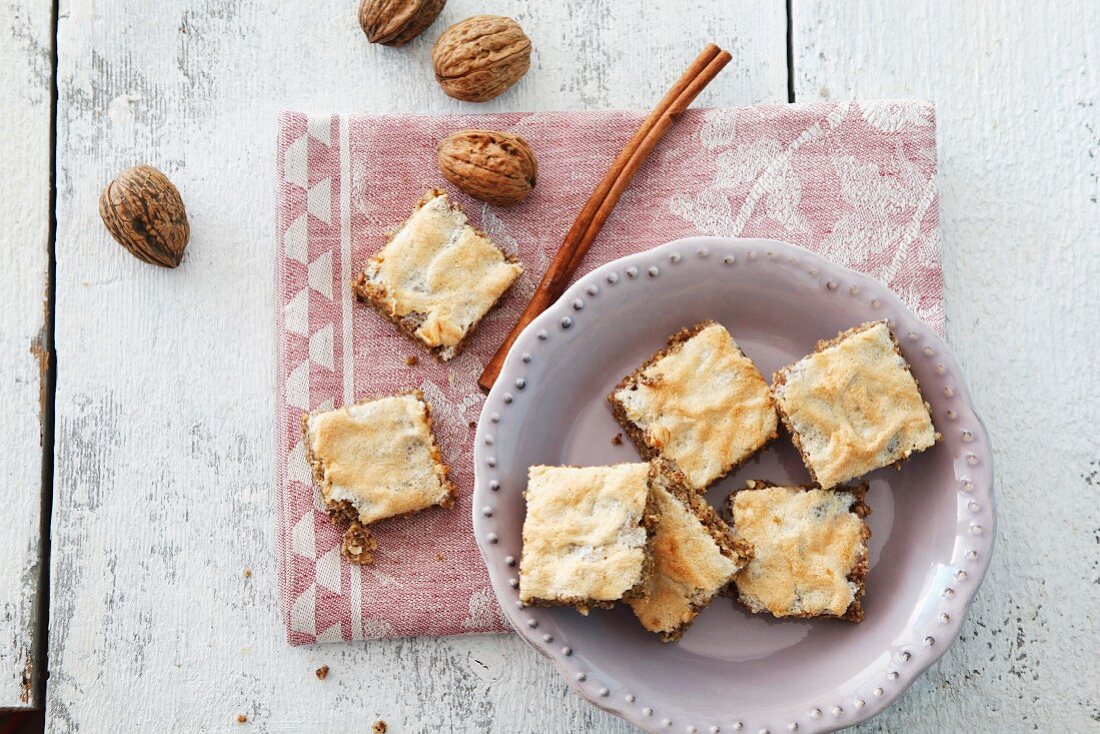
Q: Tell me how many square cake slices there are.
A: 7